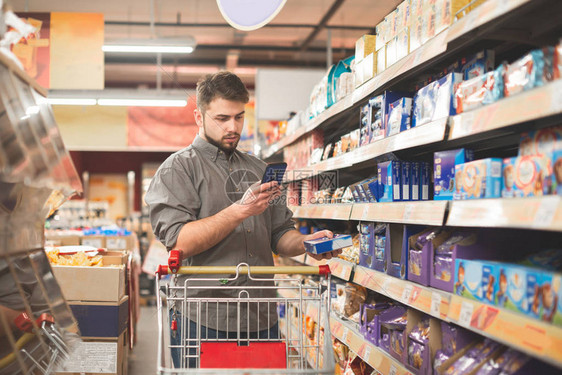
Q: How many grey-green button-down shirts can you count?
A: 1